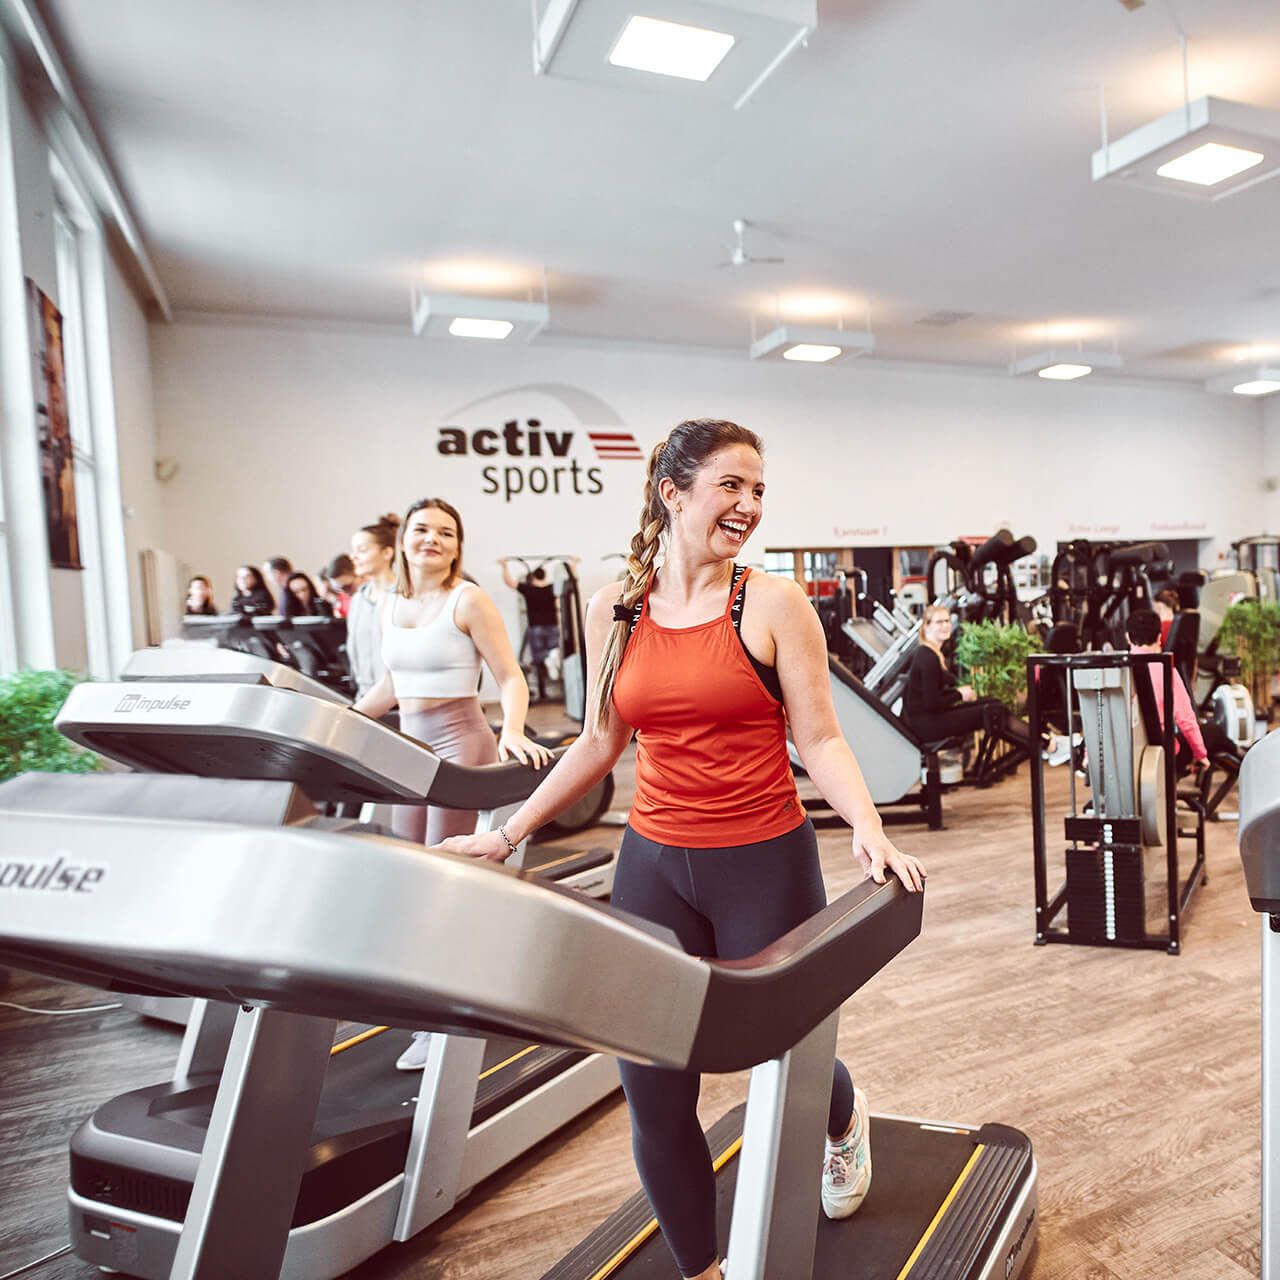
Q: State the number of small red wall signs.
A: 3